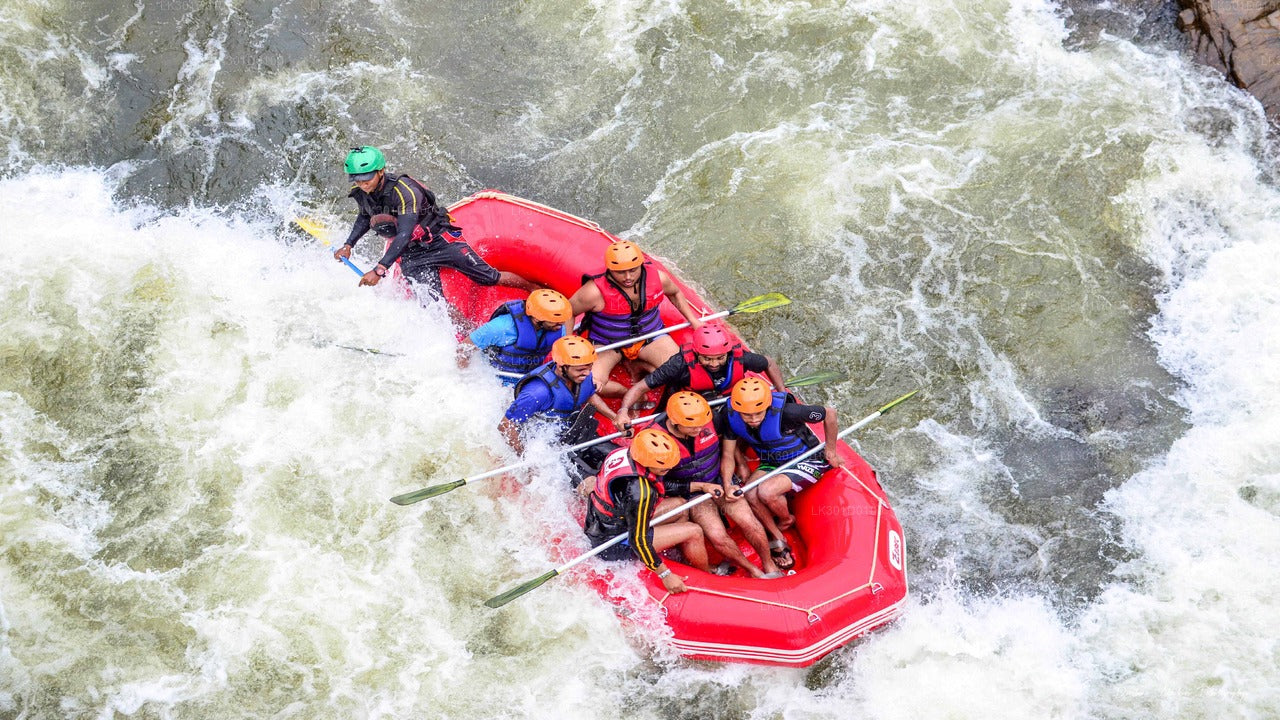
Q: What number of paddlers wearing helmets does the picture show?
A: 8